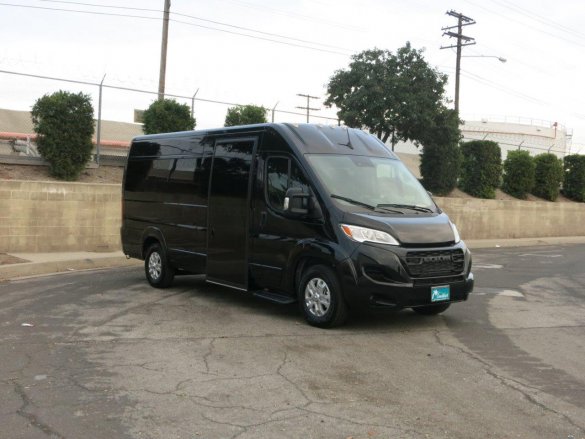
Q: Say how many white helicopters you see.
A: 0